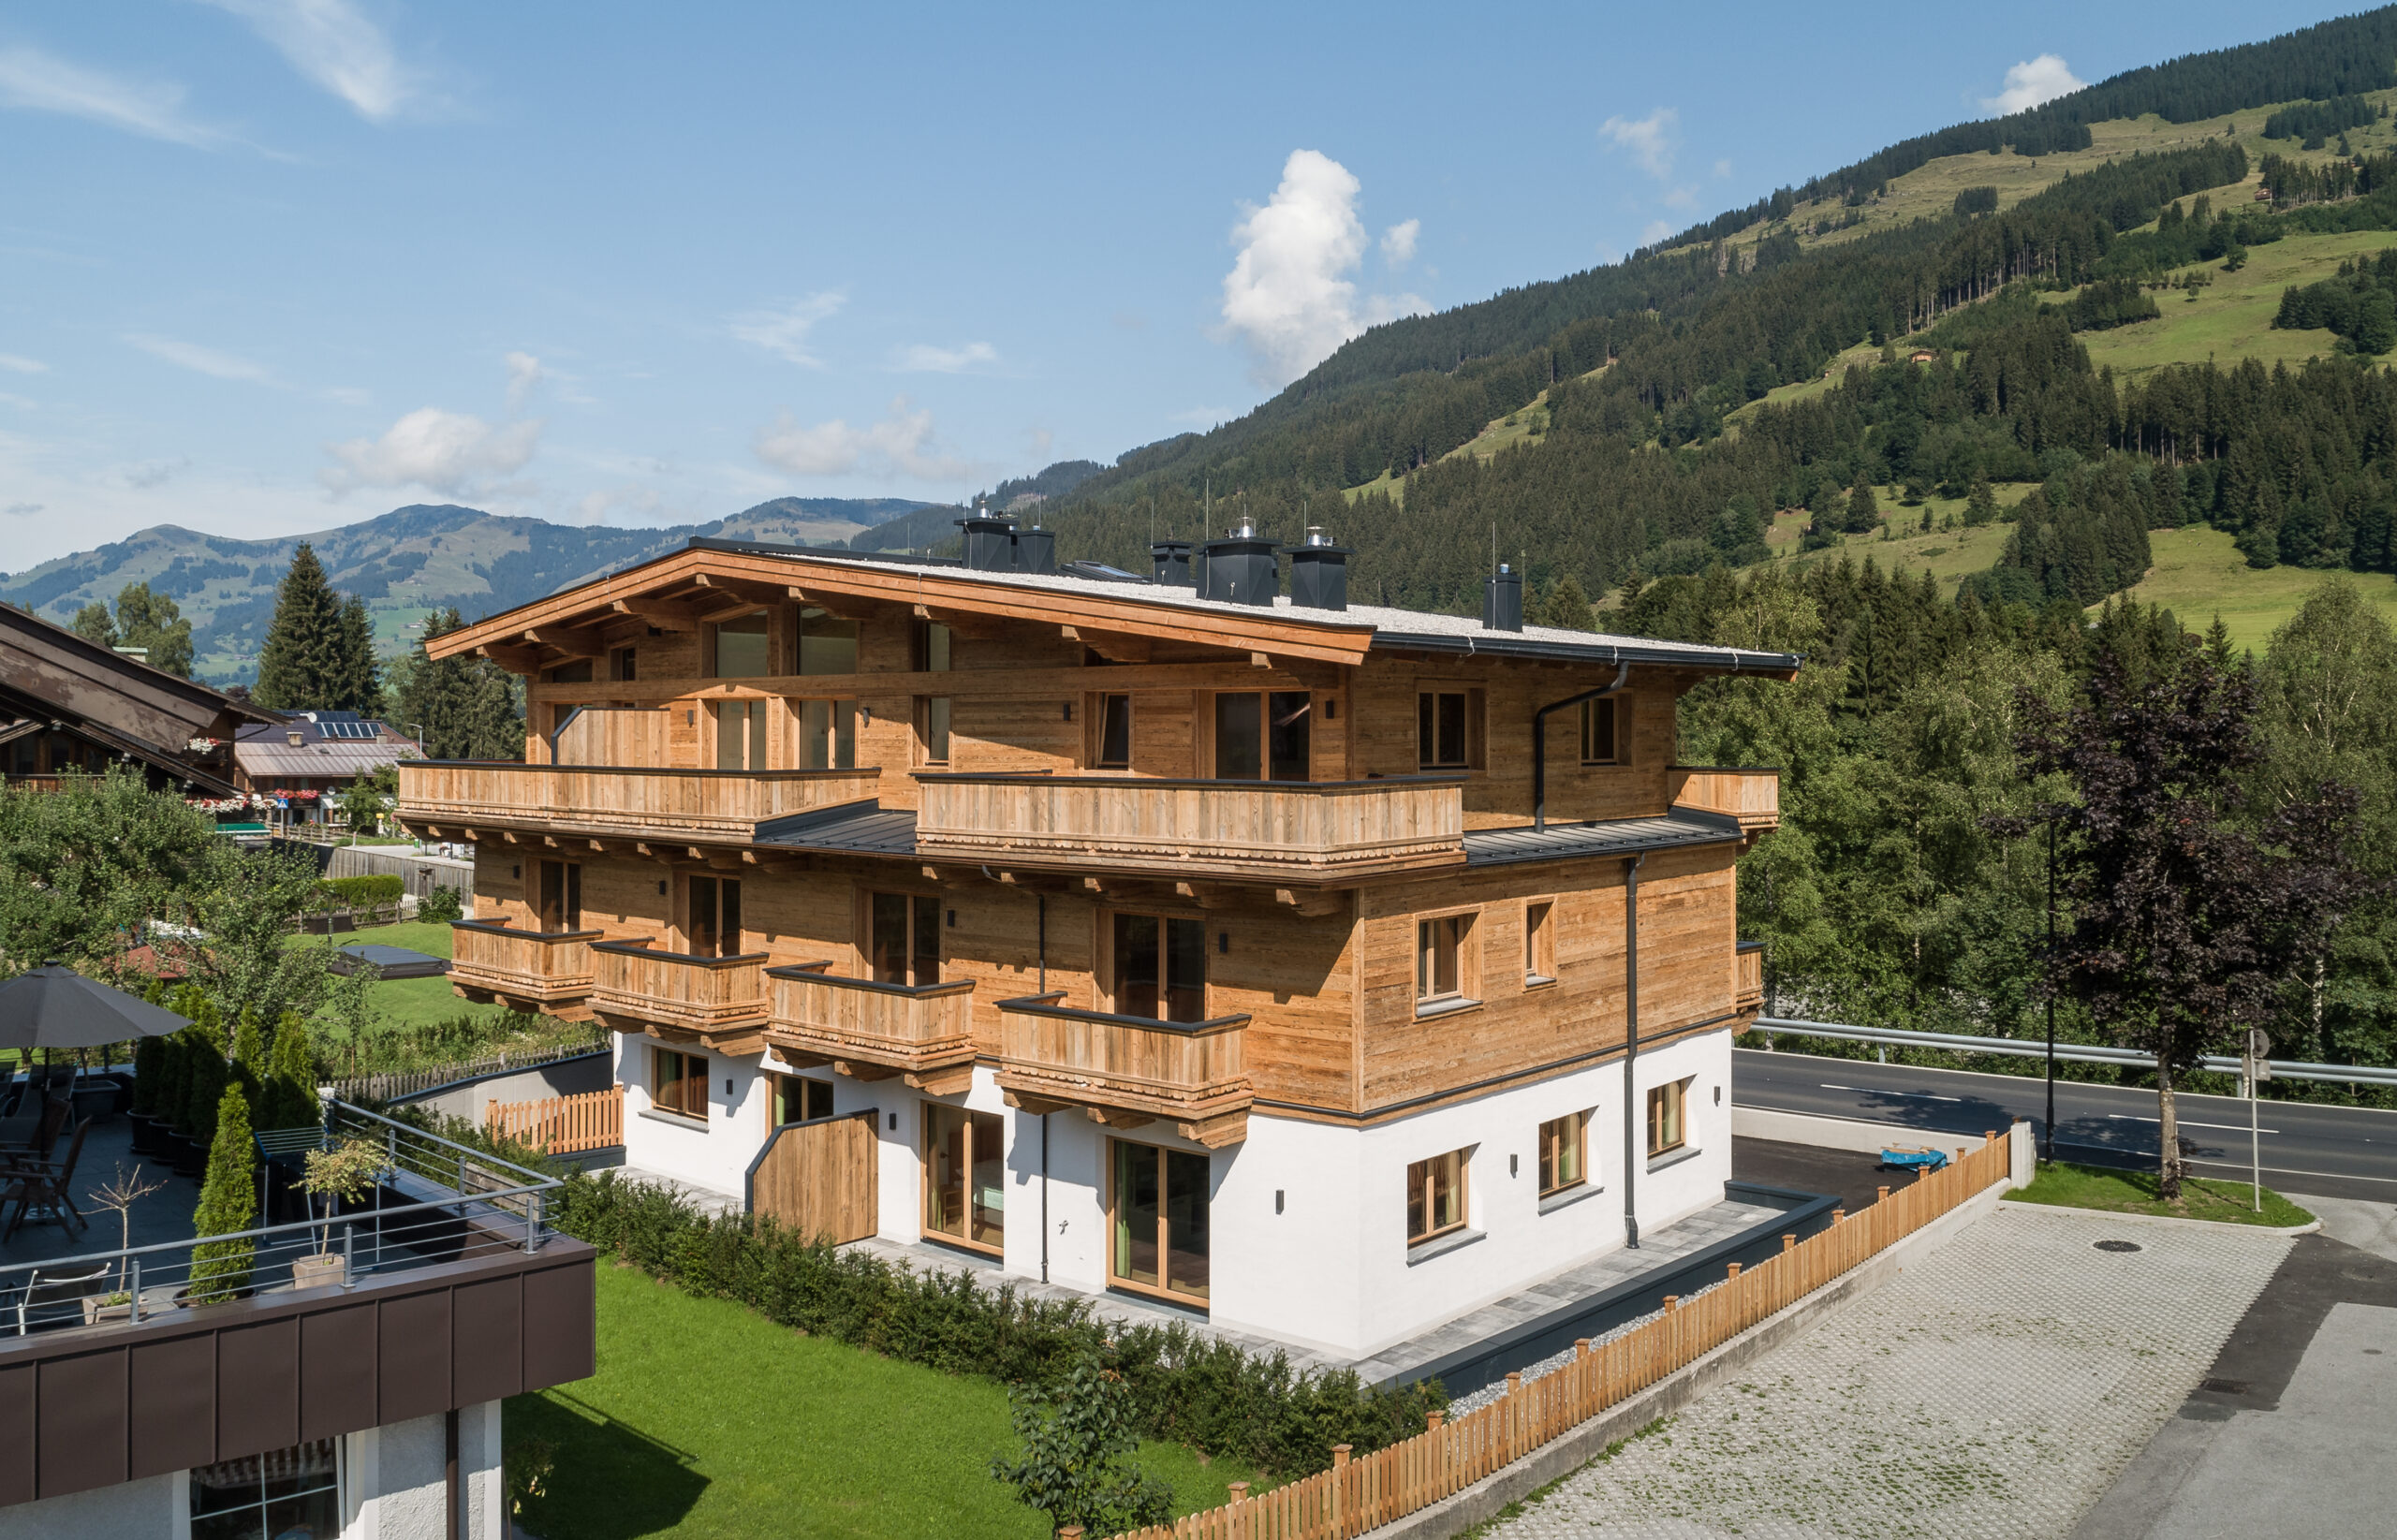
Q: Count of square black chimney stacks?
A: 6